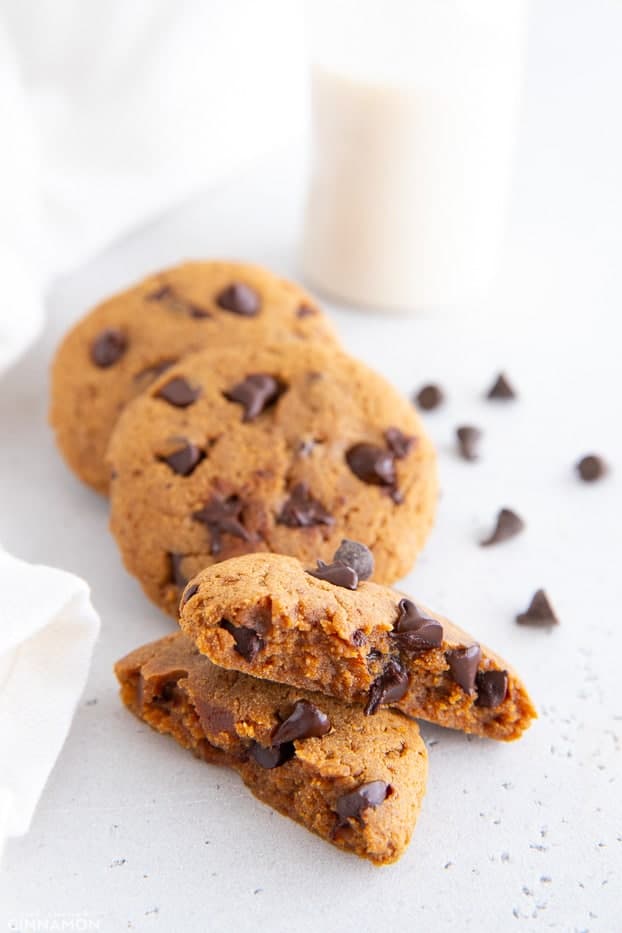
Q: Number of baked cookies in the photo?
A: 3